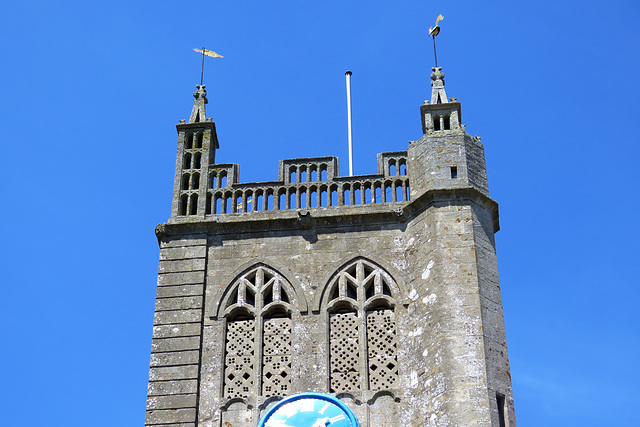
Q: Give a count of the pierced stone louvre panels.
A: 4